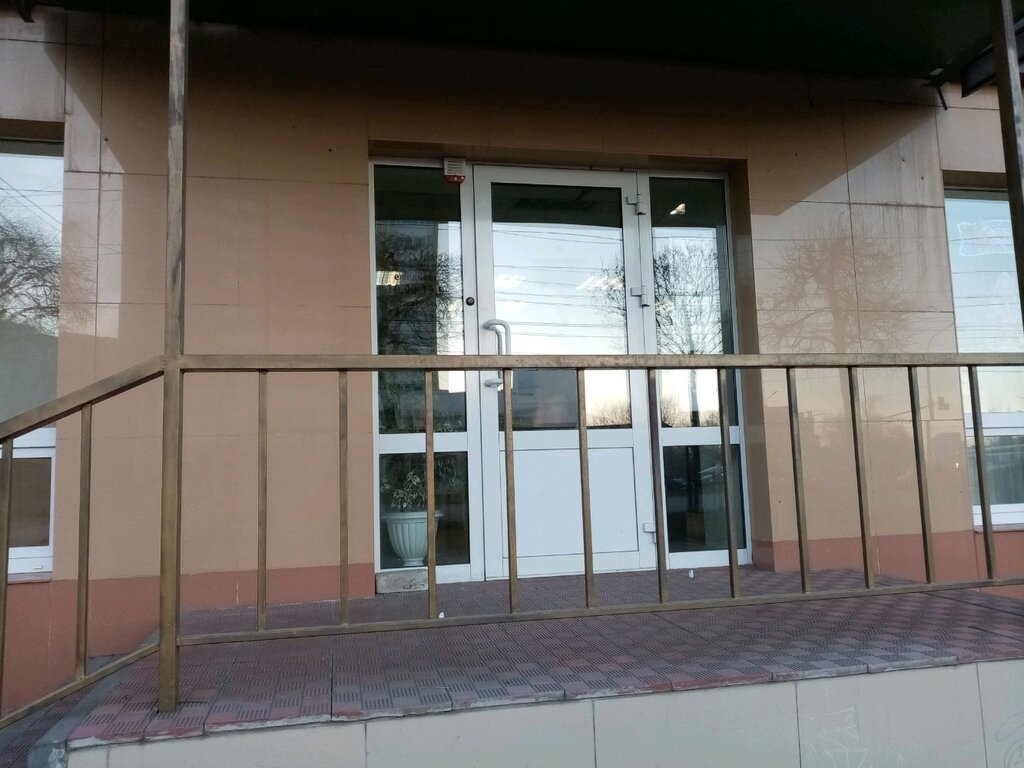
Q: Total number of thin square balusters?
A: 13